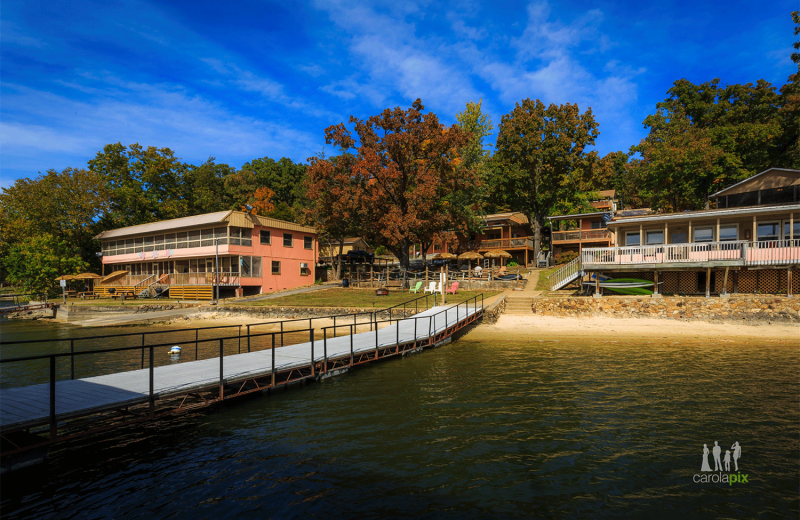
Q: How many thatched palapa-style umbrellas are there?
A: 6